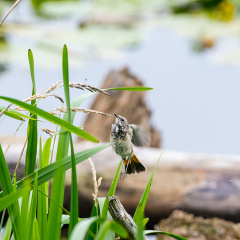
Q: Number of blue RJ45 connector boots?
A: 0